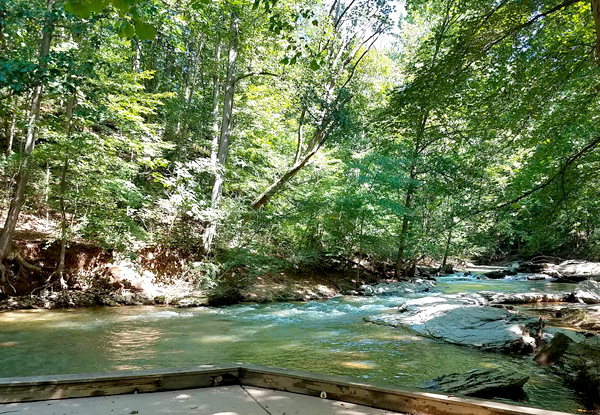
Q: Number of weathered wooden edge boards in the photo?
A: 2